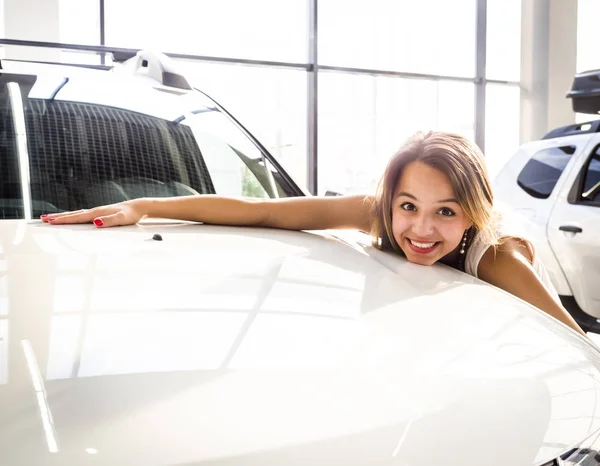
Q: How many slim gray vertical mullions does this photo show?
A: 3